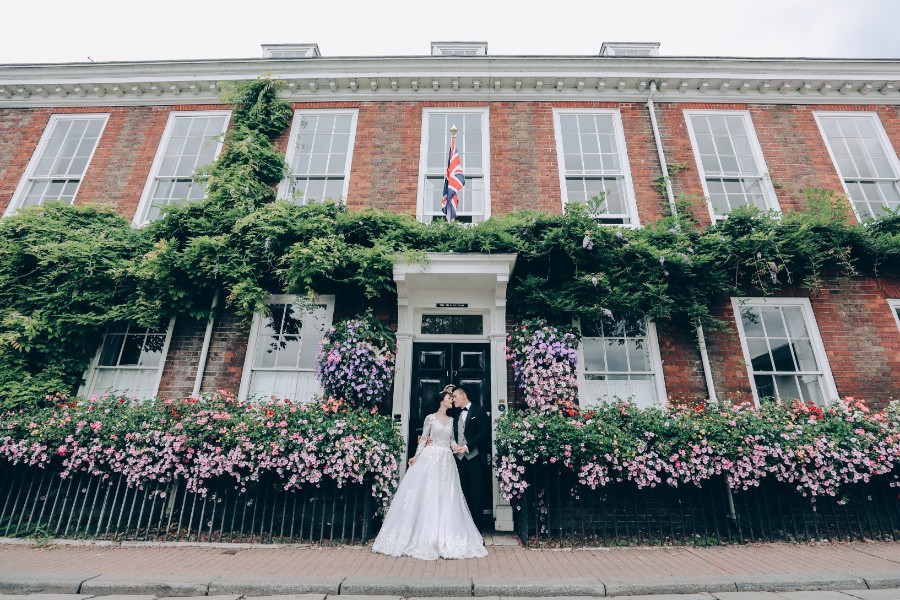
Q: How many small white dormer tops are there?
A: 3